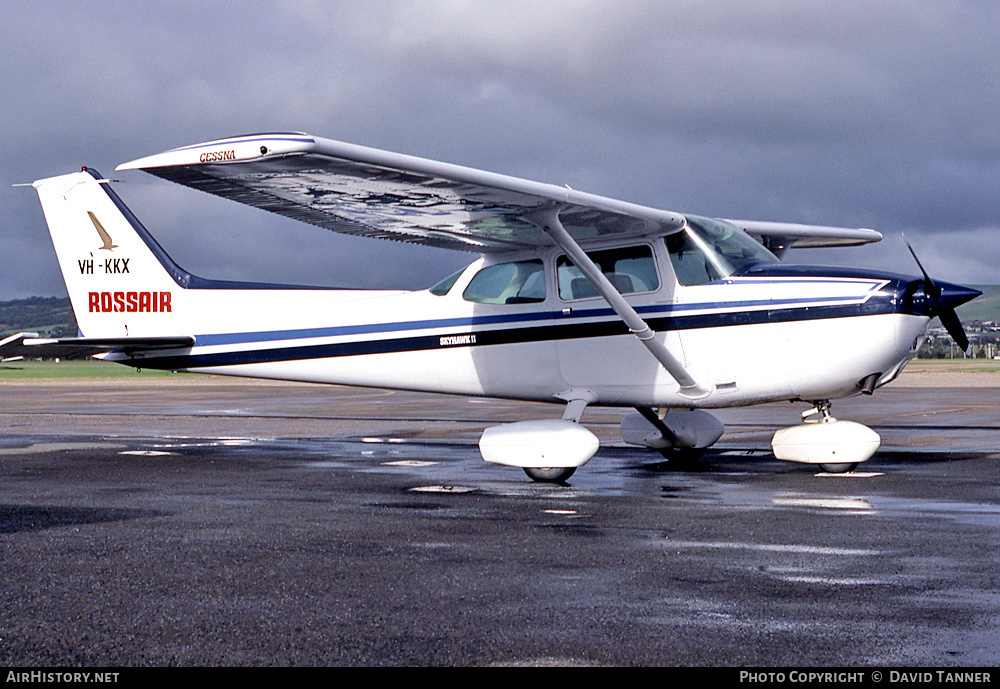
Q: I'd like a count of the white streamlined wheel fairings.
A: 3